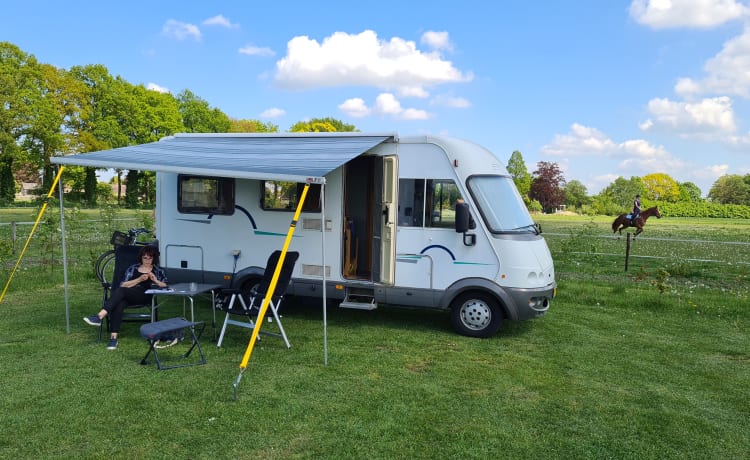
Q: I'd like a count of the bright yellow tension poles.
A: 2